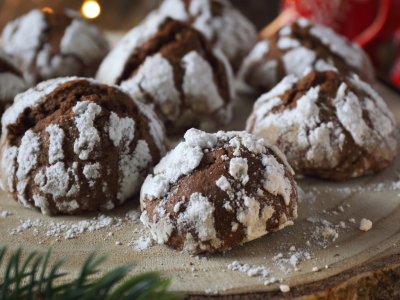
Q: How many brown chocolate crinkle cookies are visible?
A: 8